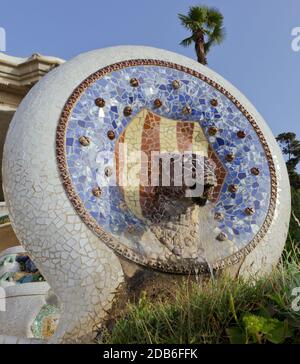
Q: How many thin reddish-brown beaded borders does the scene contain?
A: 1